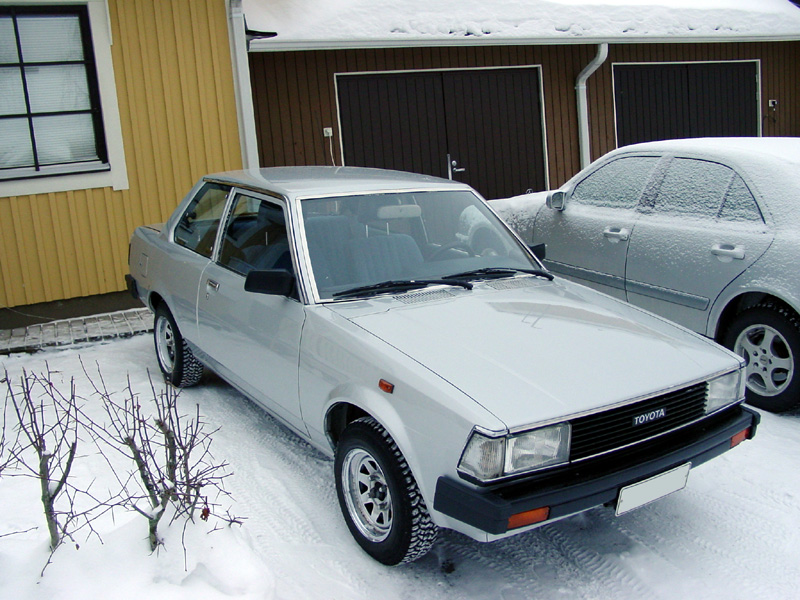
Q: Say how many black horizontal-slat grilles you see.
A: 1